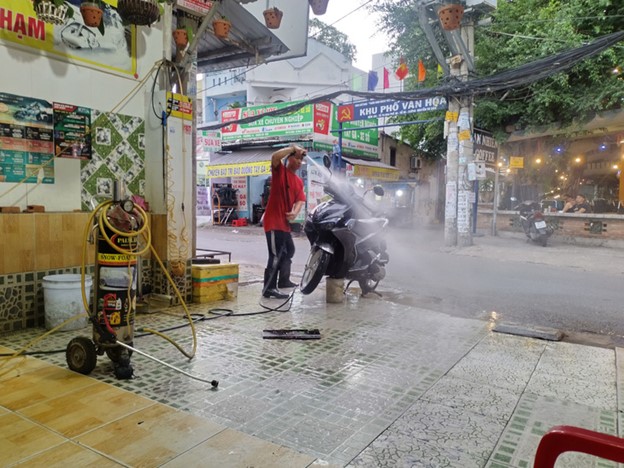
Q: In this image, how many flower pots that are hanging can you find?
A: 8